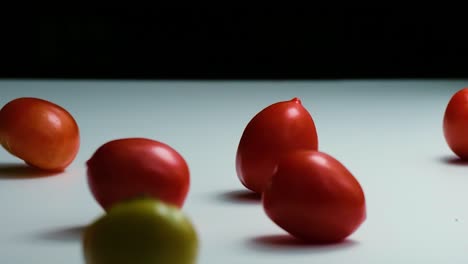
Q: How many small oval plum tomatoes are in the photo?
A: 6